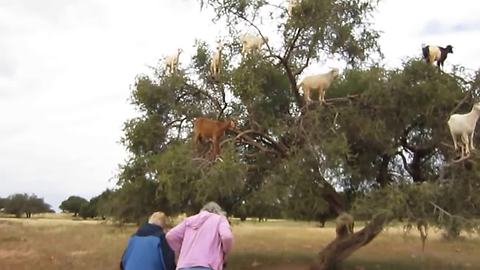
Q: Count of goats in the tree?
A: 8